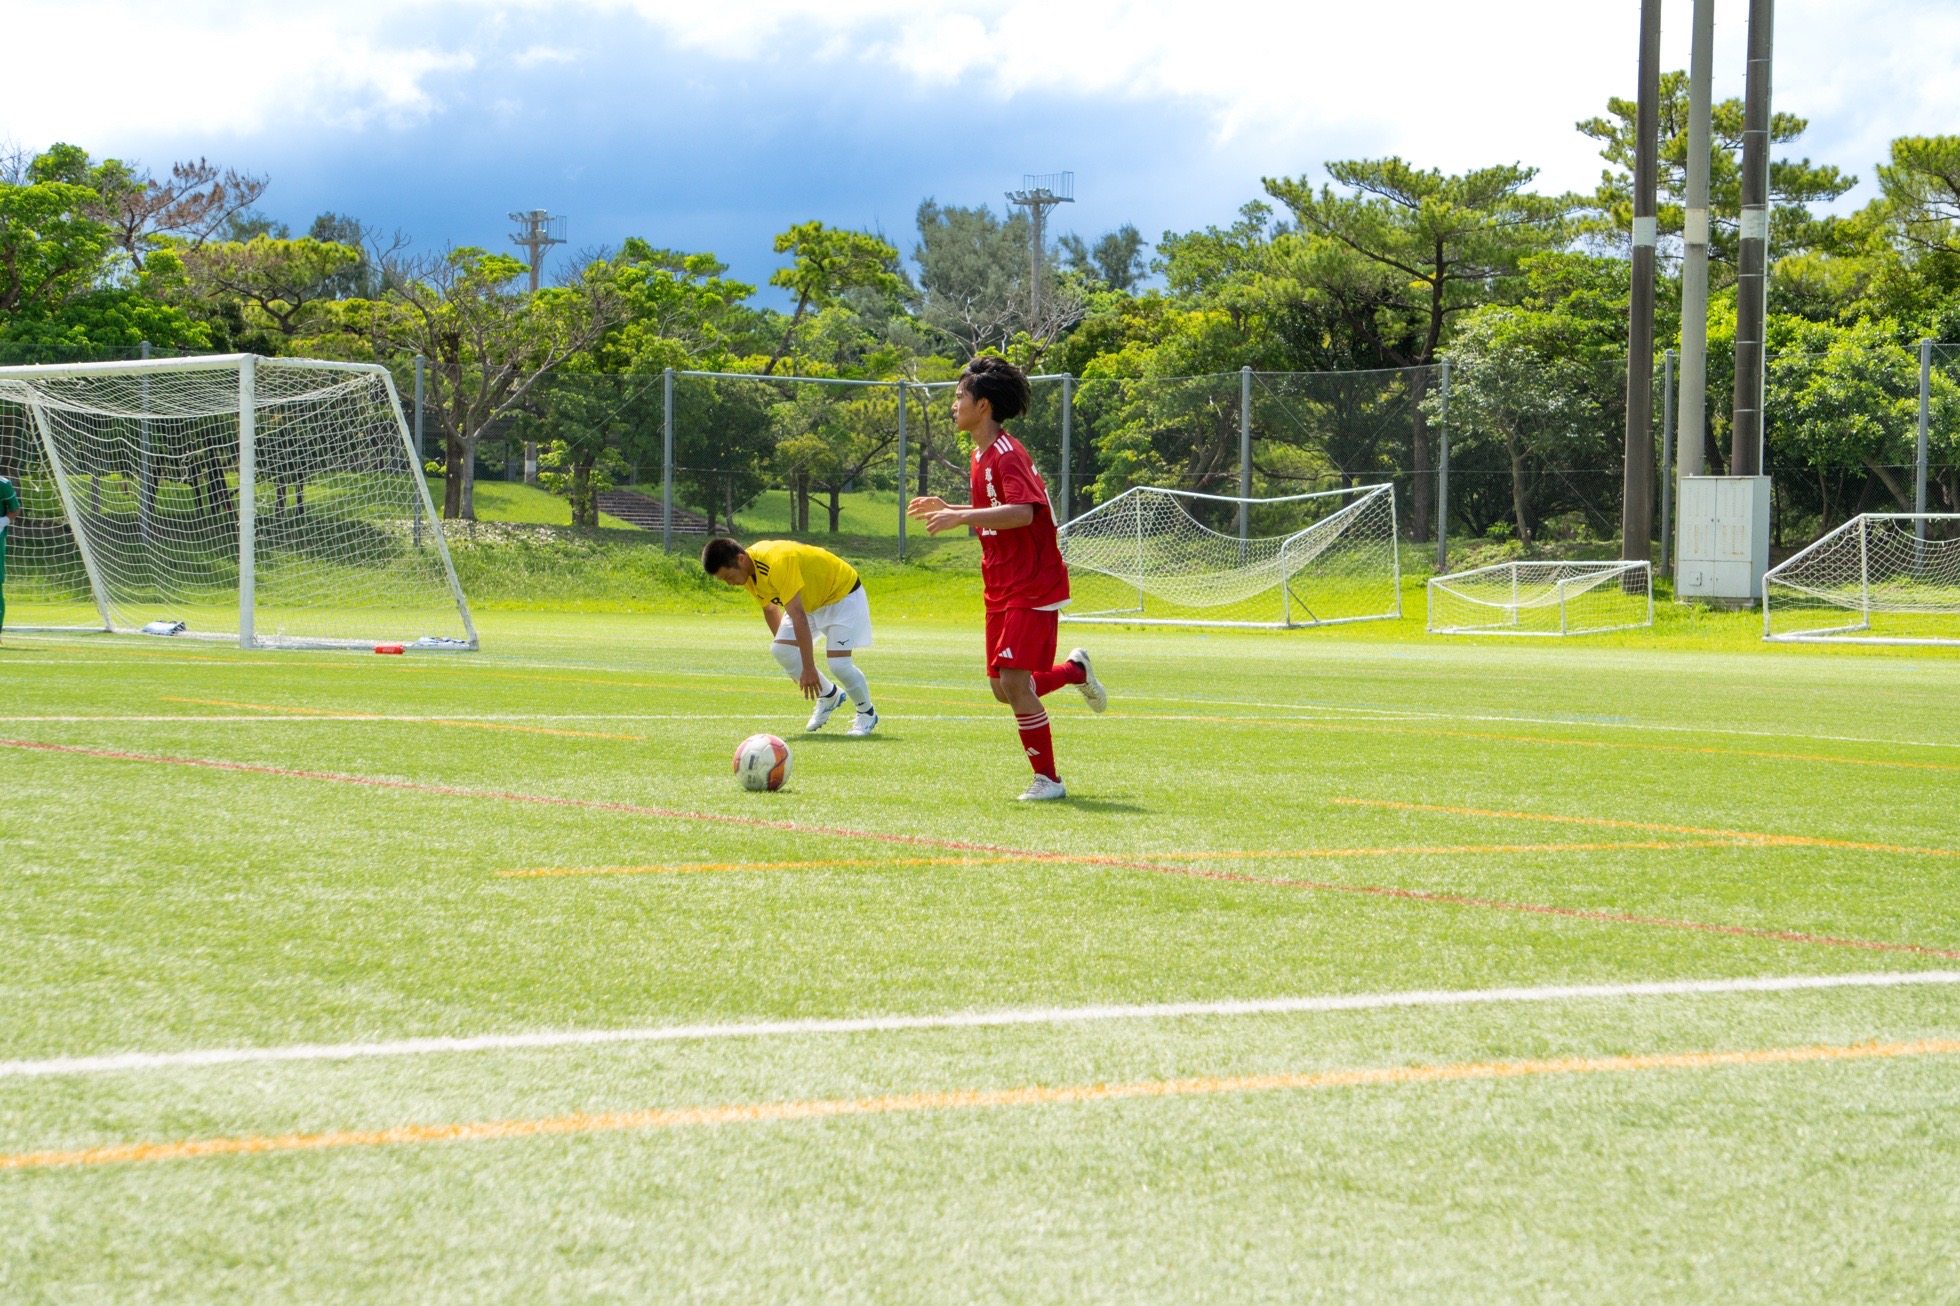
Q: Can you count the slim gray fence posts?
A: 9